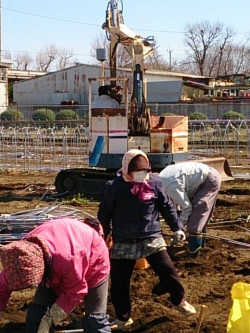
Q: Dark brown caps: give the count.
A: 1